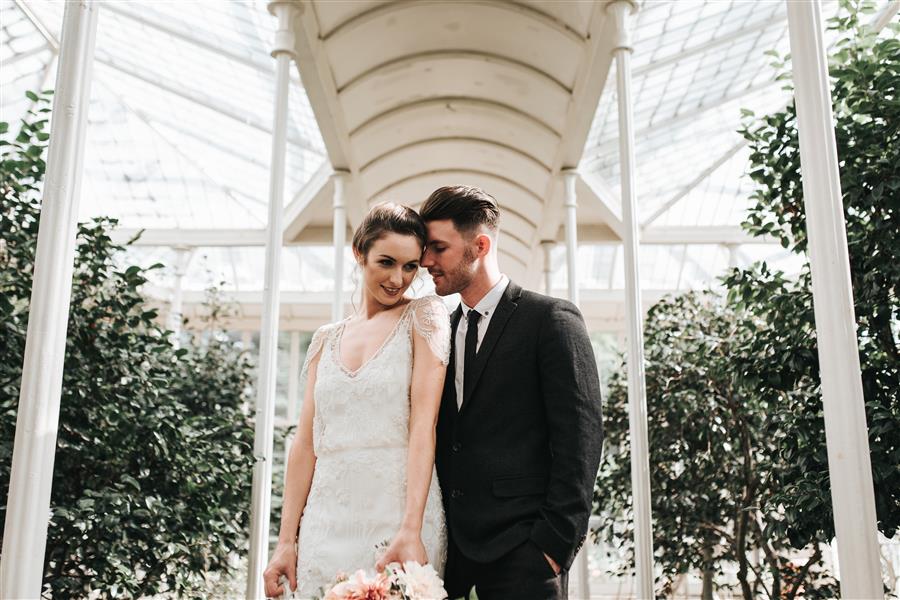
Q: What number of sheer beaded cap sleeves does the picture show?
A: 2